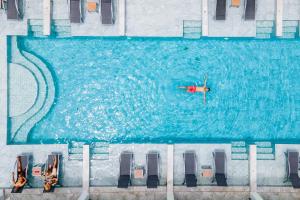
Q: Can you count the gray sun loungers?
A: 12